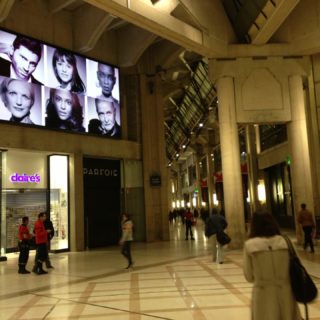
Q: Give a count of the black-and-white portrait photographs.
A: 6